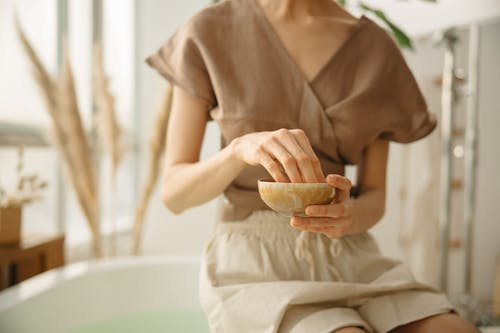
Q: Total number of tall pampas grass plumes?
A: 4